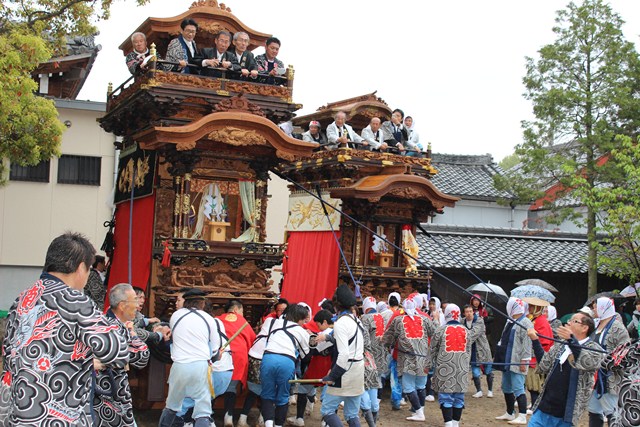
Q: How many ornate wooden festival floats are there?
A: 2